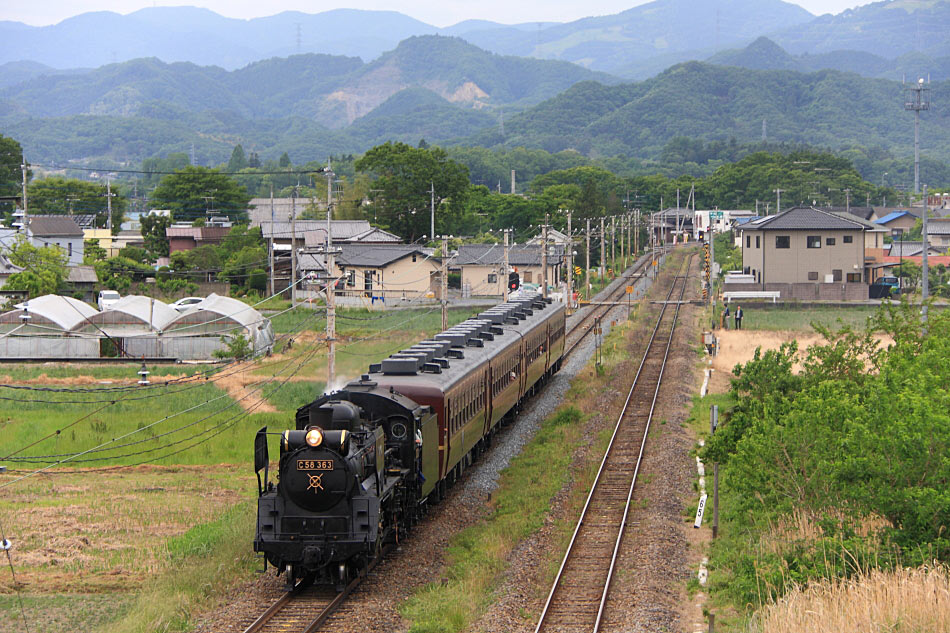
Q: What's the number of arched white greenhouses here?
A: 3